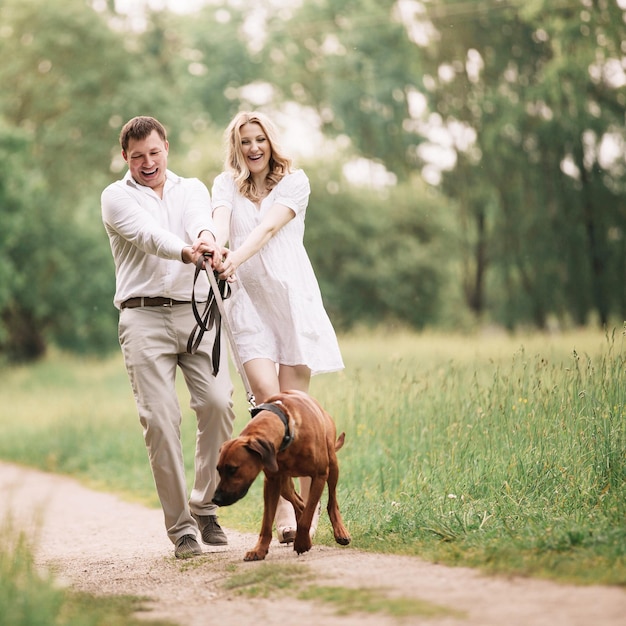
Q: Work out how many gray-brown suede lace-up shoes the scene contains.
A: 2